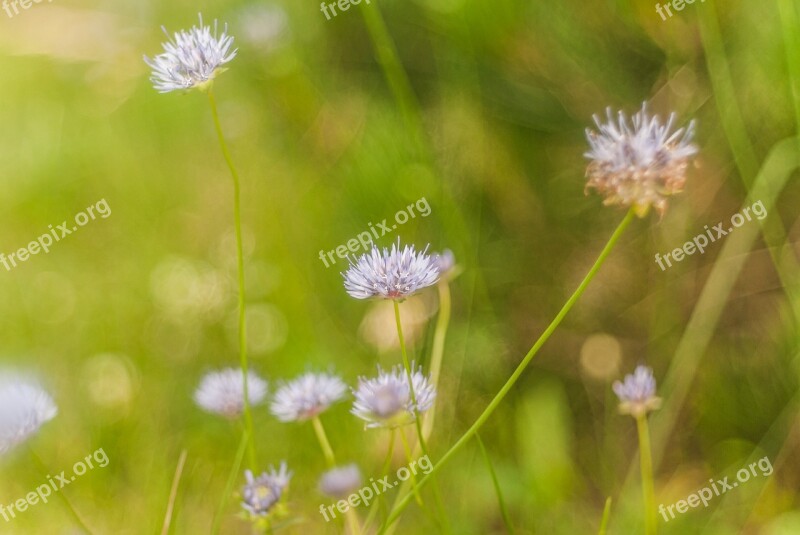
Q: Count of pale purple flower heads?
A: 11